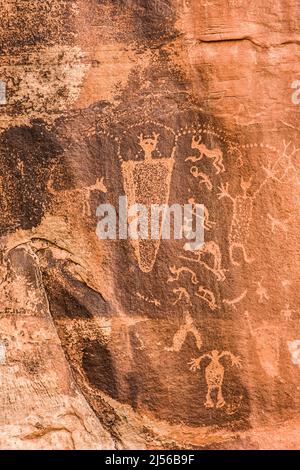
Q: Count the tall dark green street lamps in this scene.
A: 0